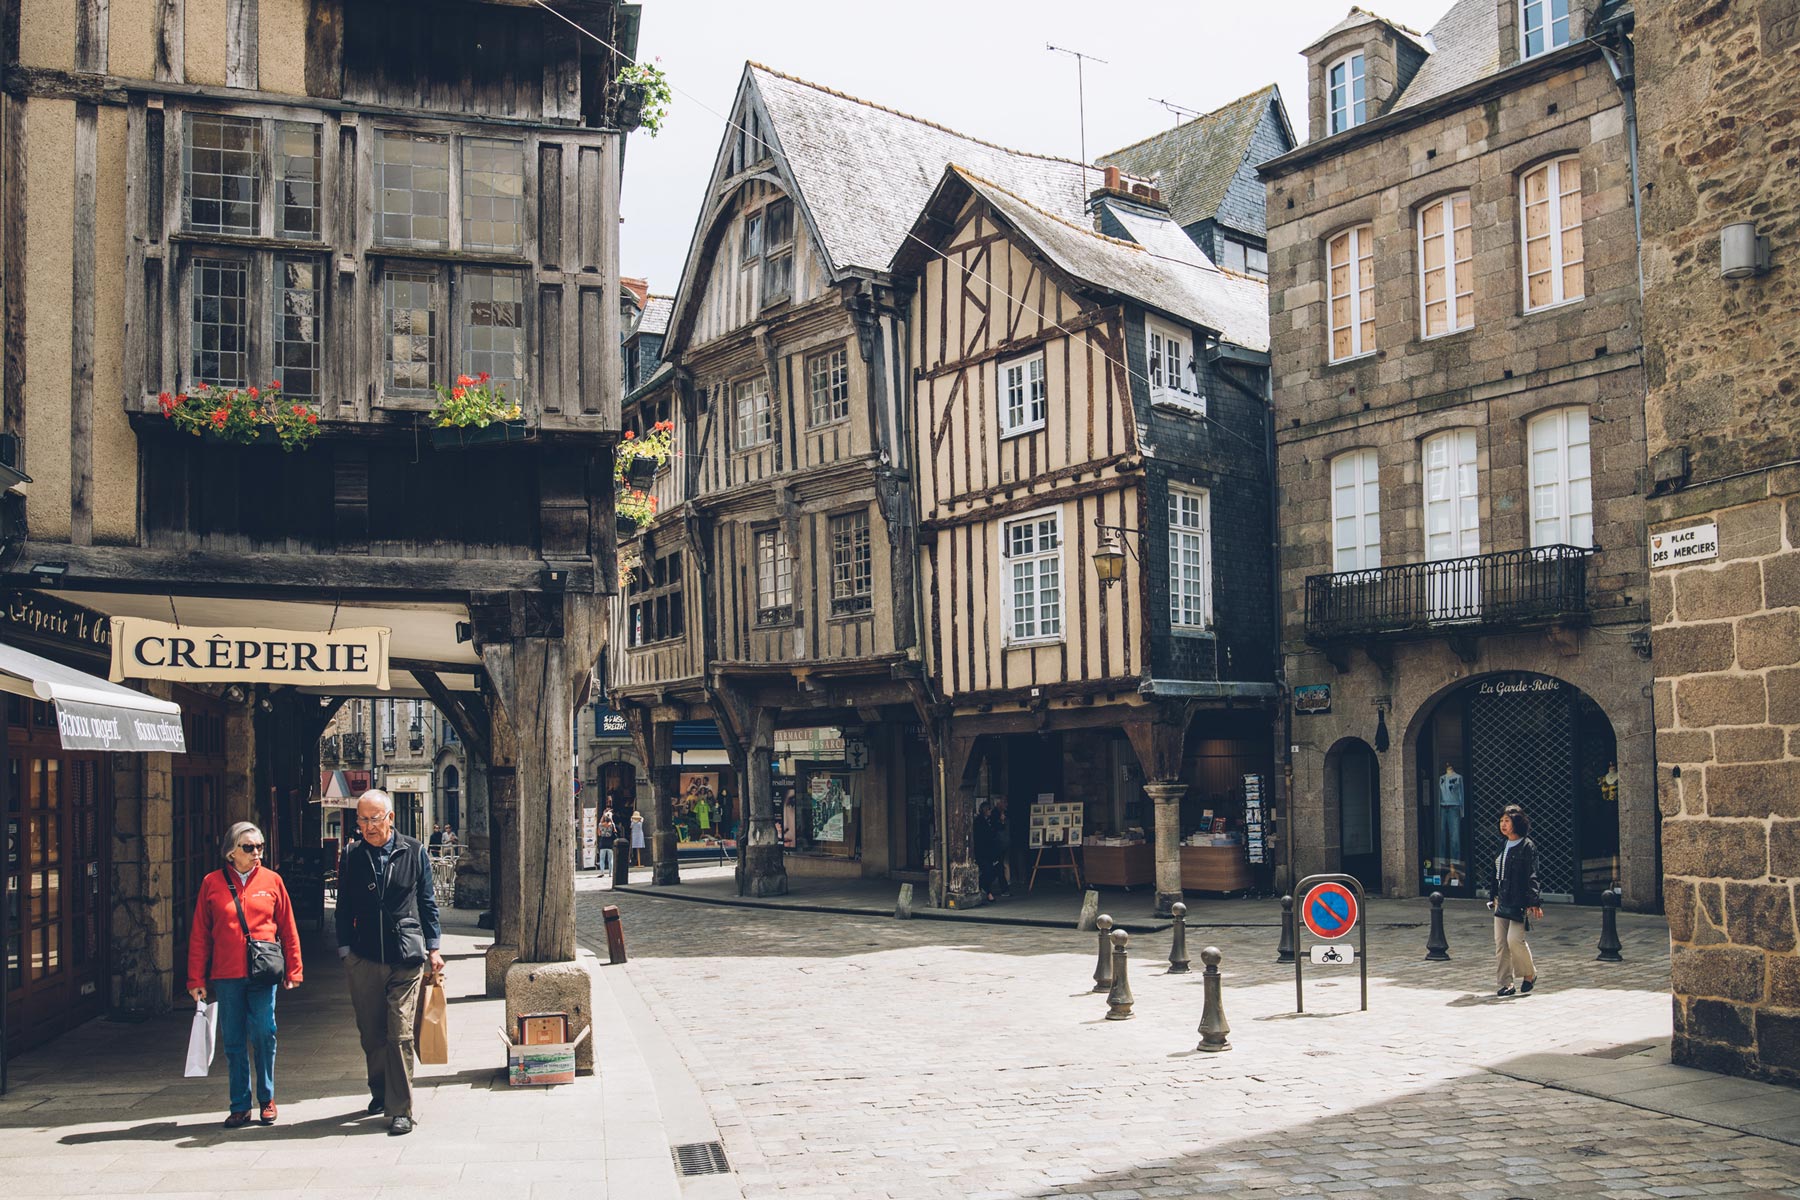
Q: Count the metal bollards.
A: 7